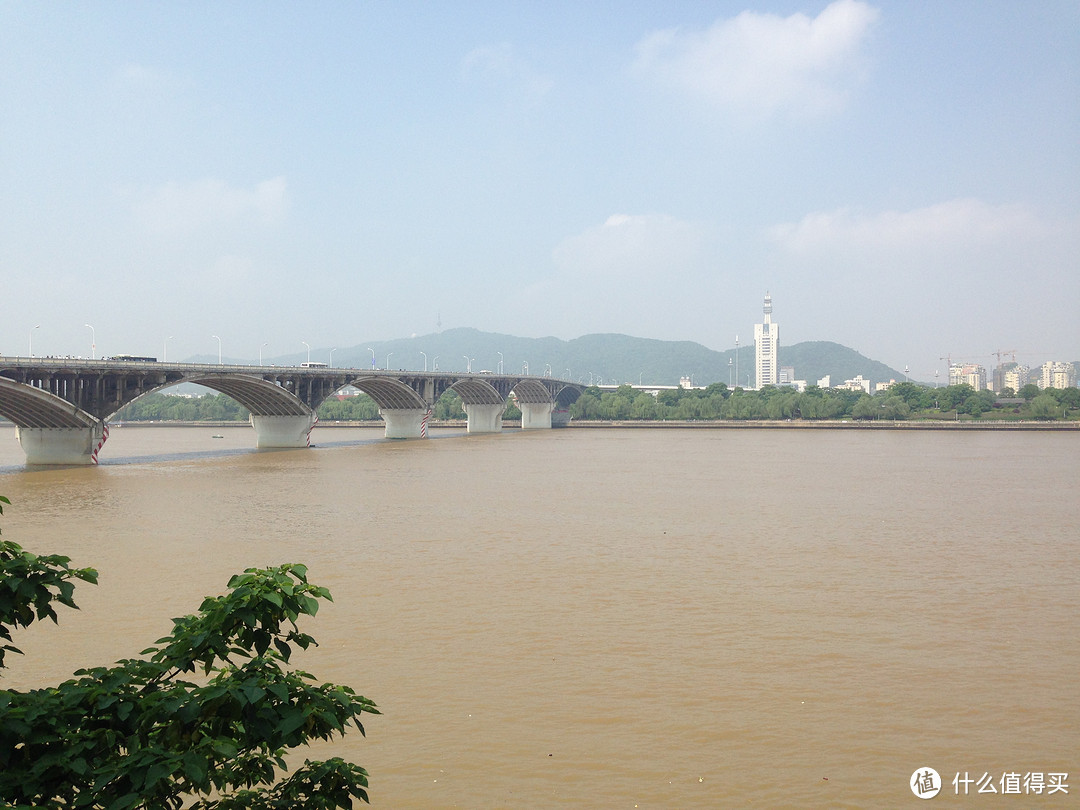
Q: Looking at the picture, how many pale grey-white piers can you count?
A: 5